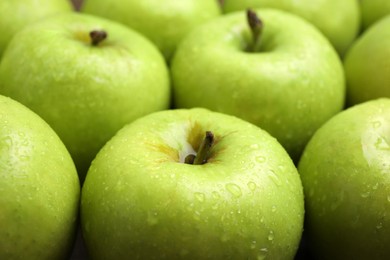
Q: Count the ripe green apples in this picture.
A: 10